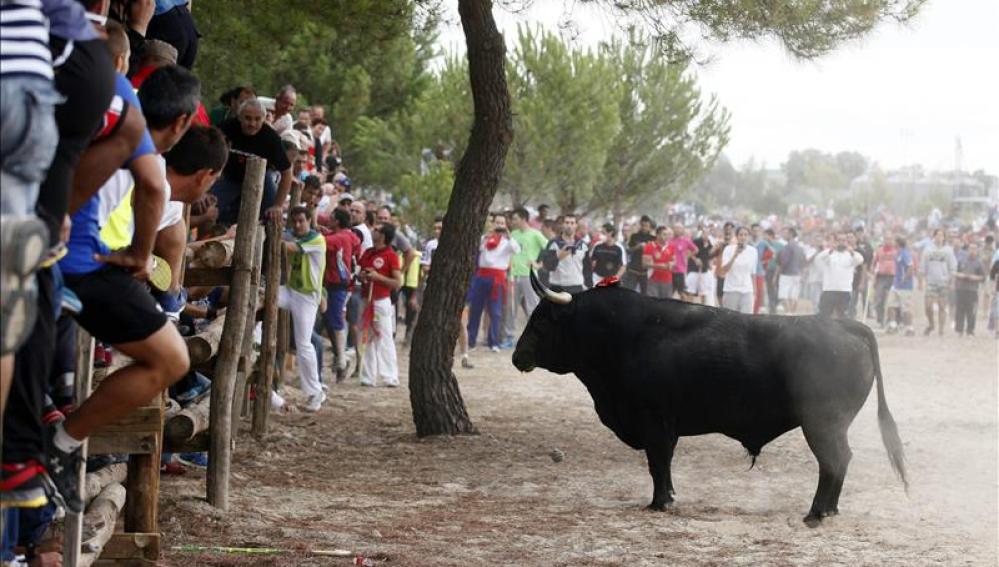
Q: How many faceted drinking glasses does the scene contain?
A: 0